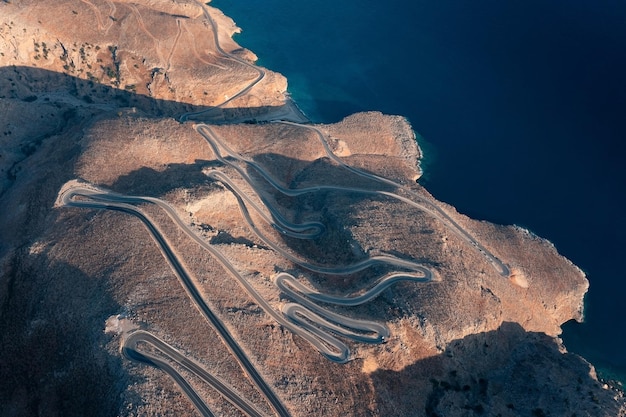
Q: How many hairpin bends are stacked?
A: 11